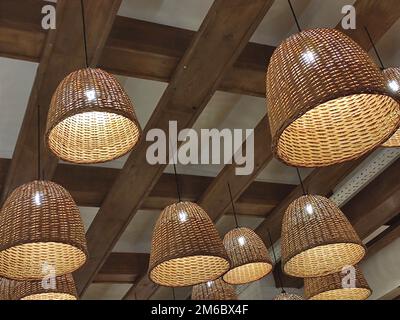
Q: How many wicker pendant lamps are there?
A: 12